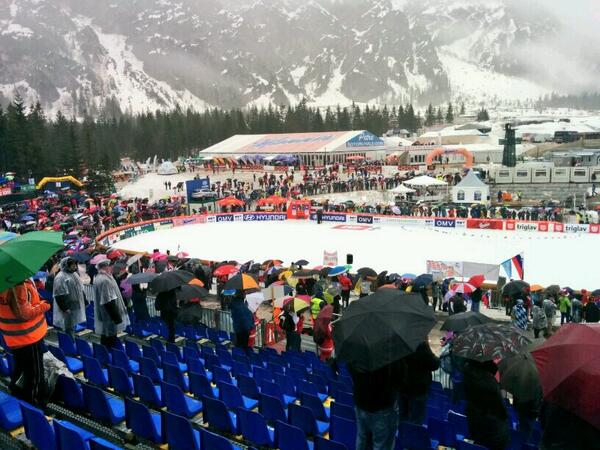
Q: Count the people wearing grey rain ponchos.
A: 2